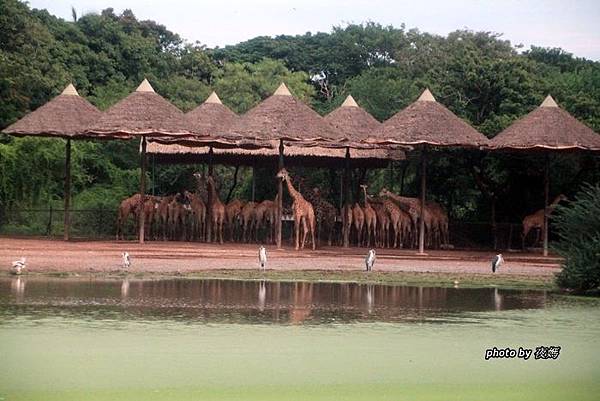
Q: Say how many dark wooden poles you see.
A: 7